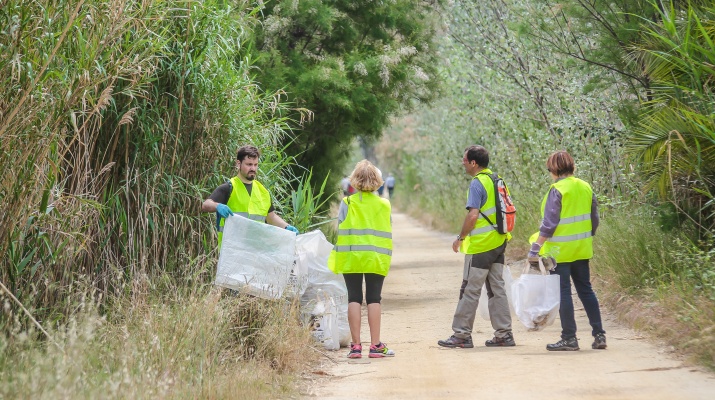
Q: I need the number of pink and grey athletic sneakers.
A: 2